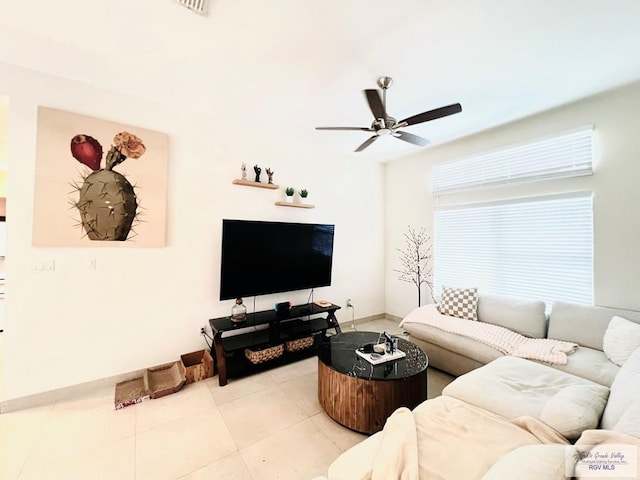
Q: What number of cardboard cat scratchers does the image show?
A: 2